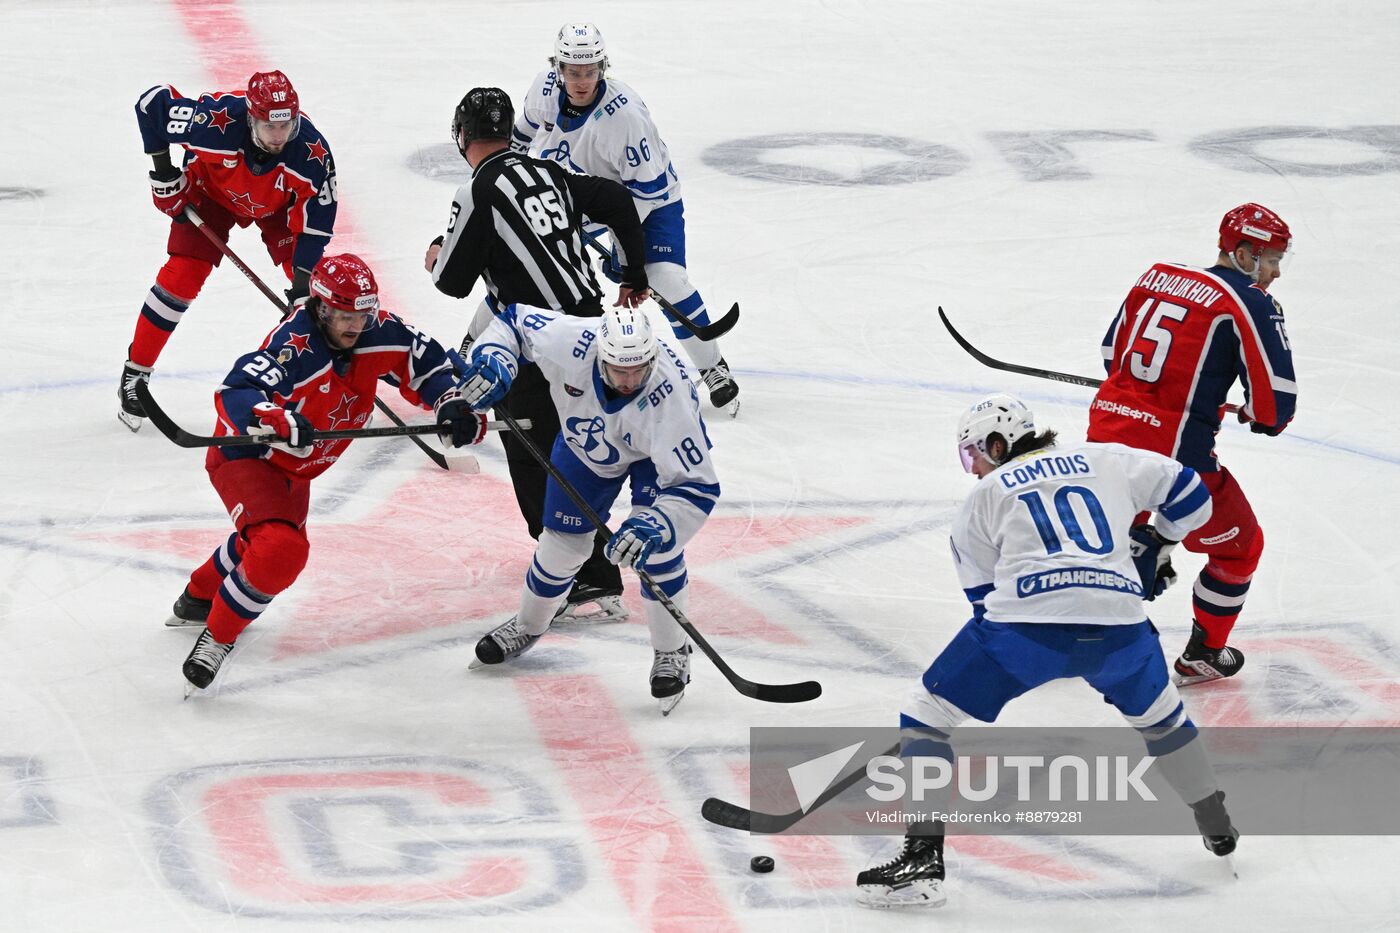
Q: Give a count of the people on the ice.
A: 7